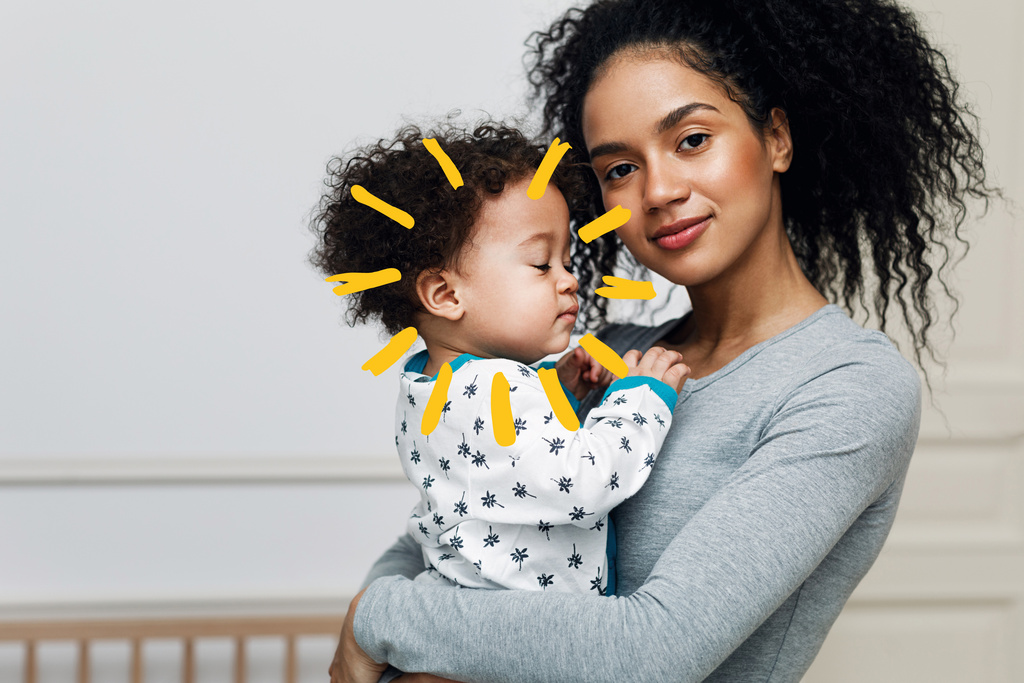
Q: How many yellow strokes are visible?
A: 11